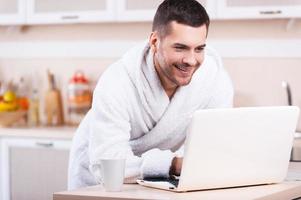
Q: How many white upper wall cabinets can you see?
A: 4